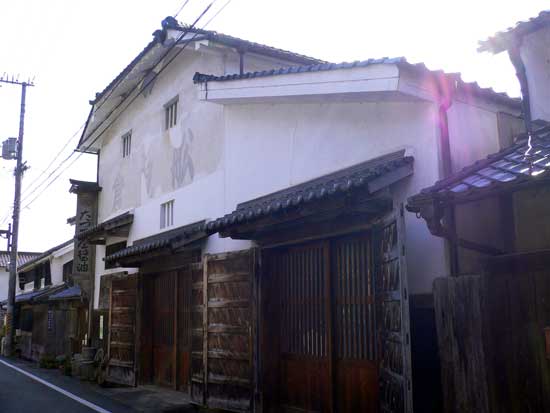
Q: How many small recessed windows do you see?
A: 3